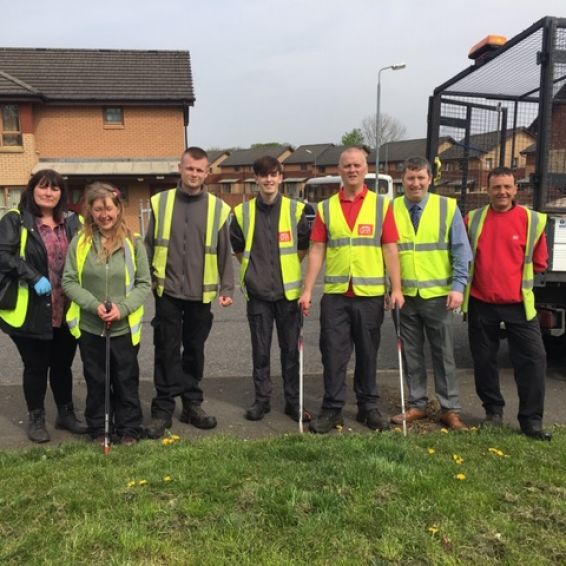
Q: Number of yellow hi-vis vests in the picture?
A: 7